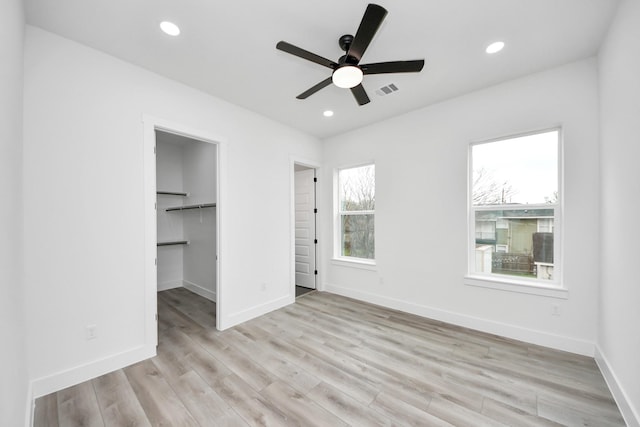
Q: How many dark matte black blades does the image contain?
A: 5